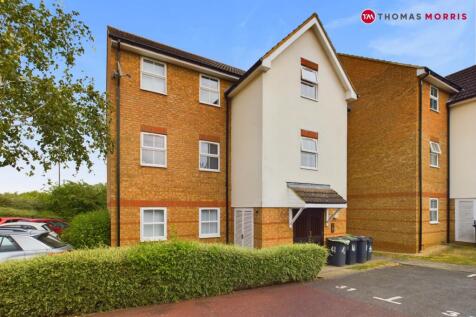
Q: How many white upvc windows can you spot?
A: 11